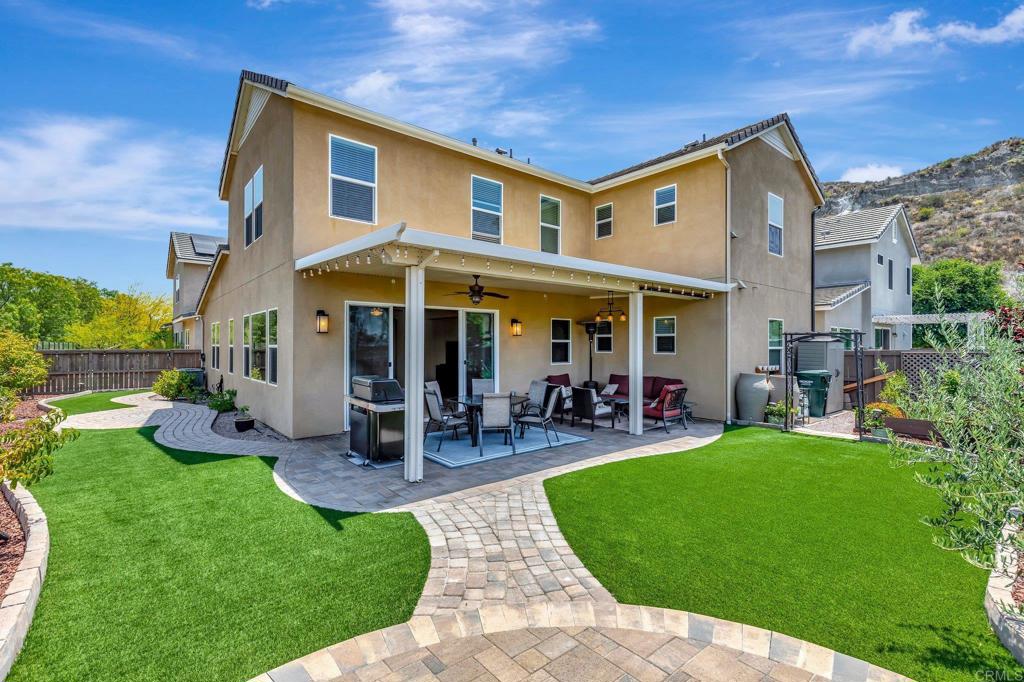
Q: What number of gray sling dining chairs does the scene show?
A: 6